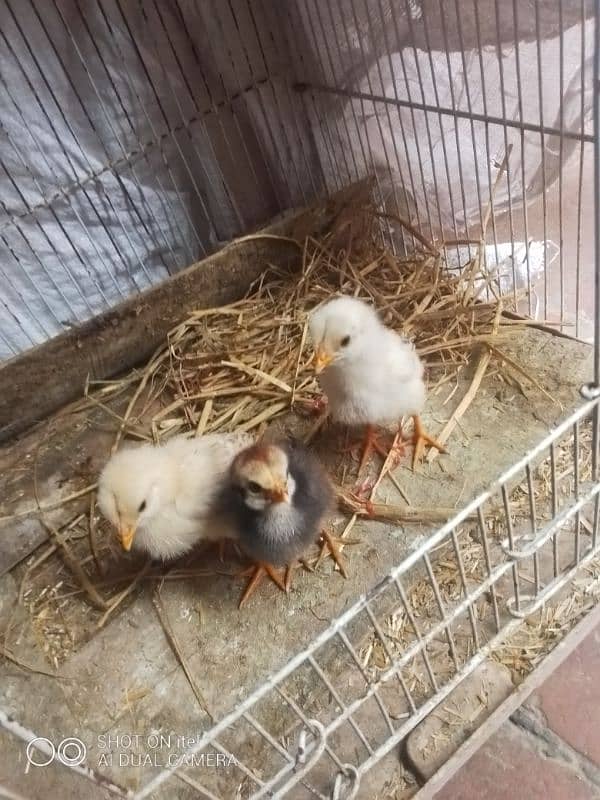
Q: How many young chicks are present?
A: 3